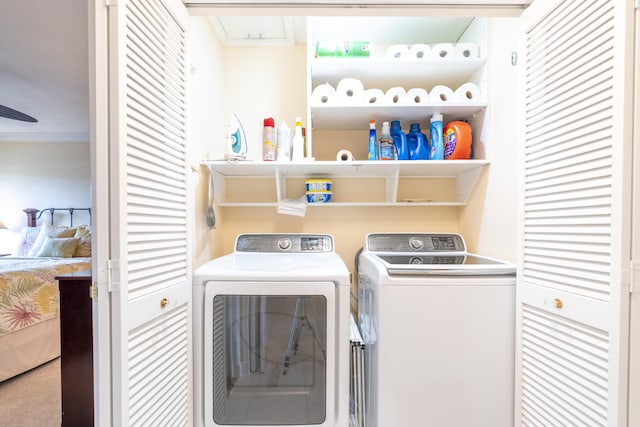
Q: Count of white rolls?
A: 12